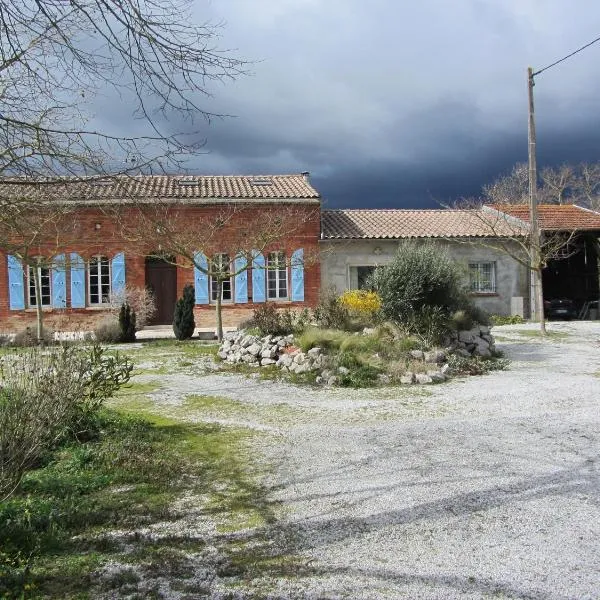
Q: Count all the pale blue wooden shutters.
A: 8